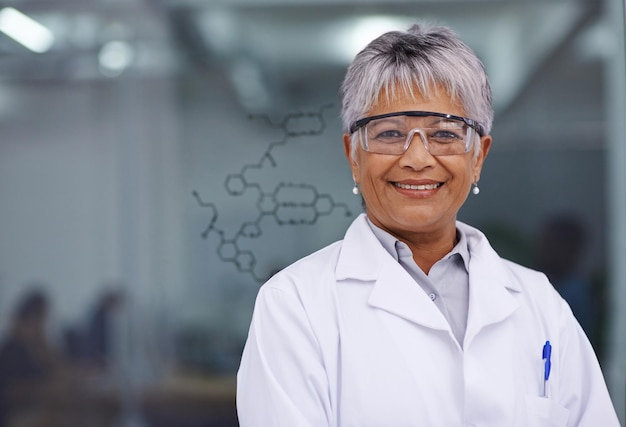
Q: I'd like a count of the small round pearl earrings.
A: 2